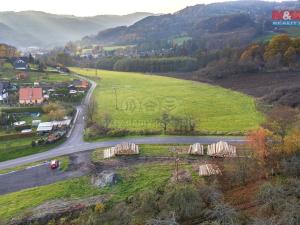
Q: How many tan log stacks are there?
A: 4